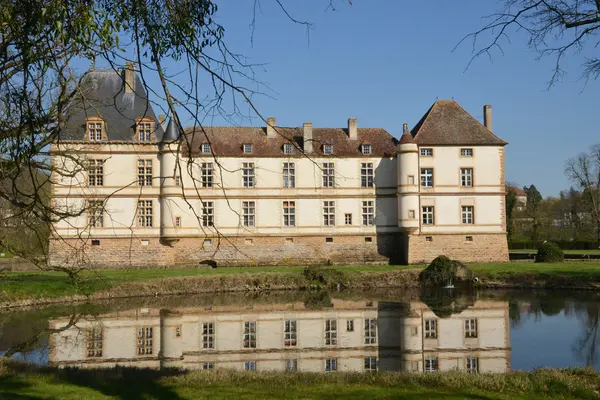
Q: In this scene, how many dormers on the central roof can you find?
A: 5